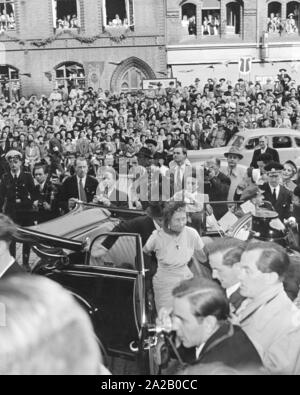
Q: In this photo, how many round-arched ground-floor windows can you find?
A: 2